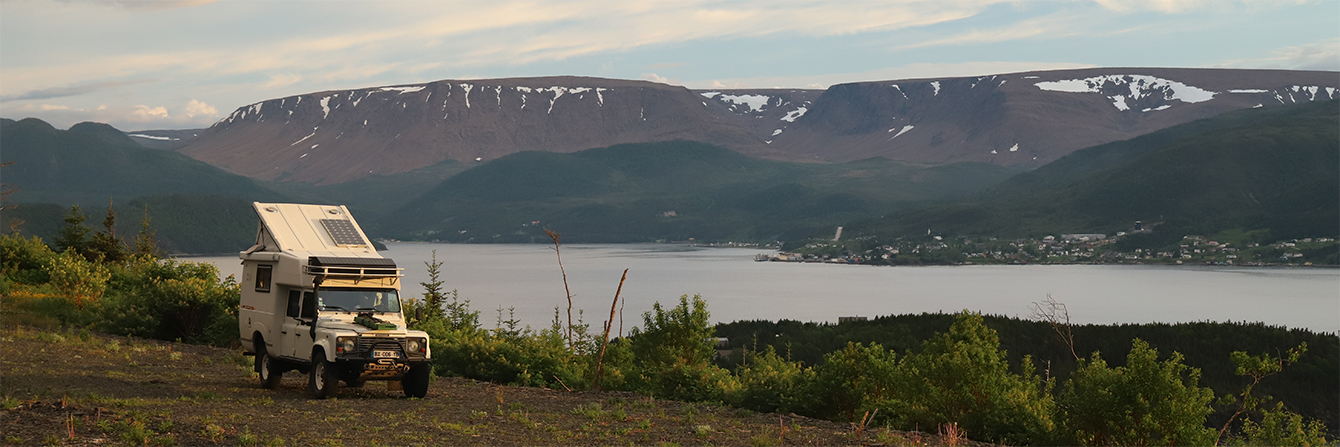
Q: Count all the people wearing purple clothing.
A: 0